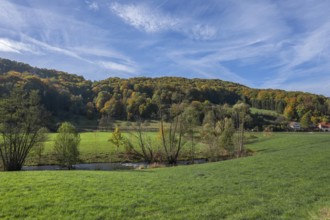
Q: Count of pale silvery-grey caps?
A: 0